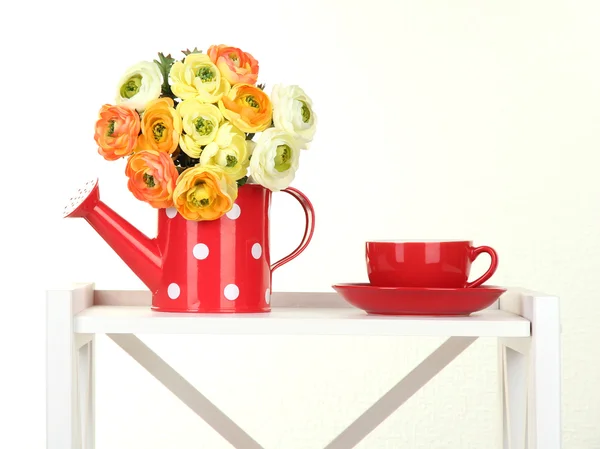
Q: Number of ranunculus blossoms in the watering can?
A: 12